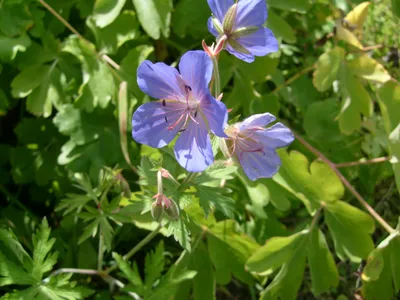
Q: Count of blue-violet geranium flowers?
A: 3